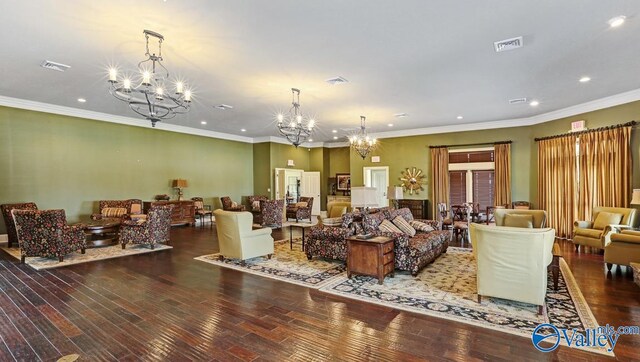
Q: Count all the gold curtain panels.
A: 4